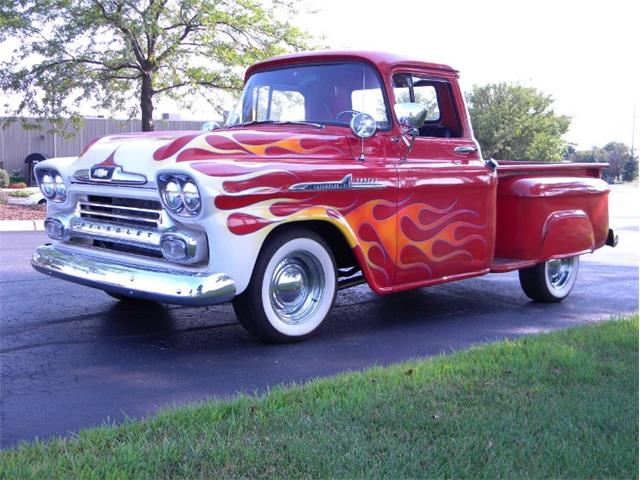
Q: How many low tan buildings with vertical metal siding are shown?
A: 1